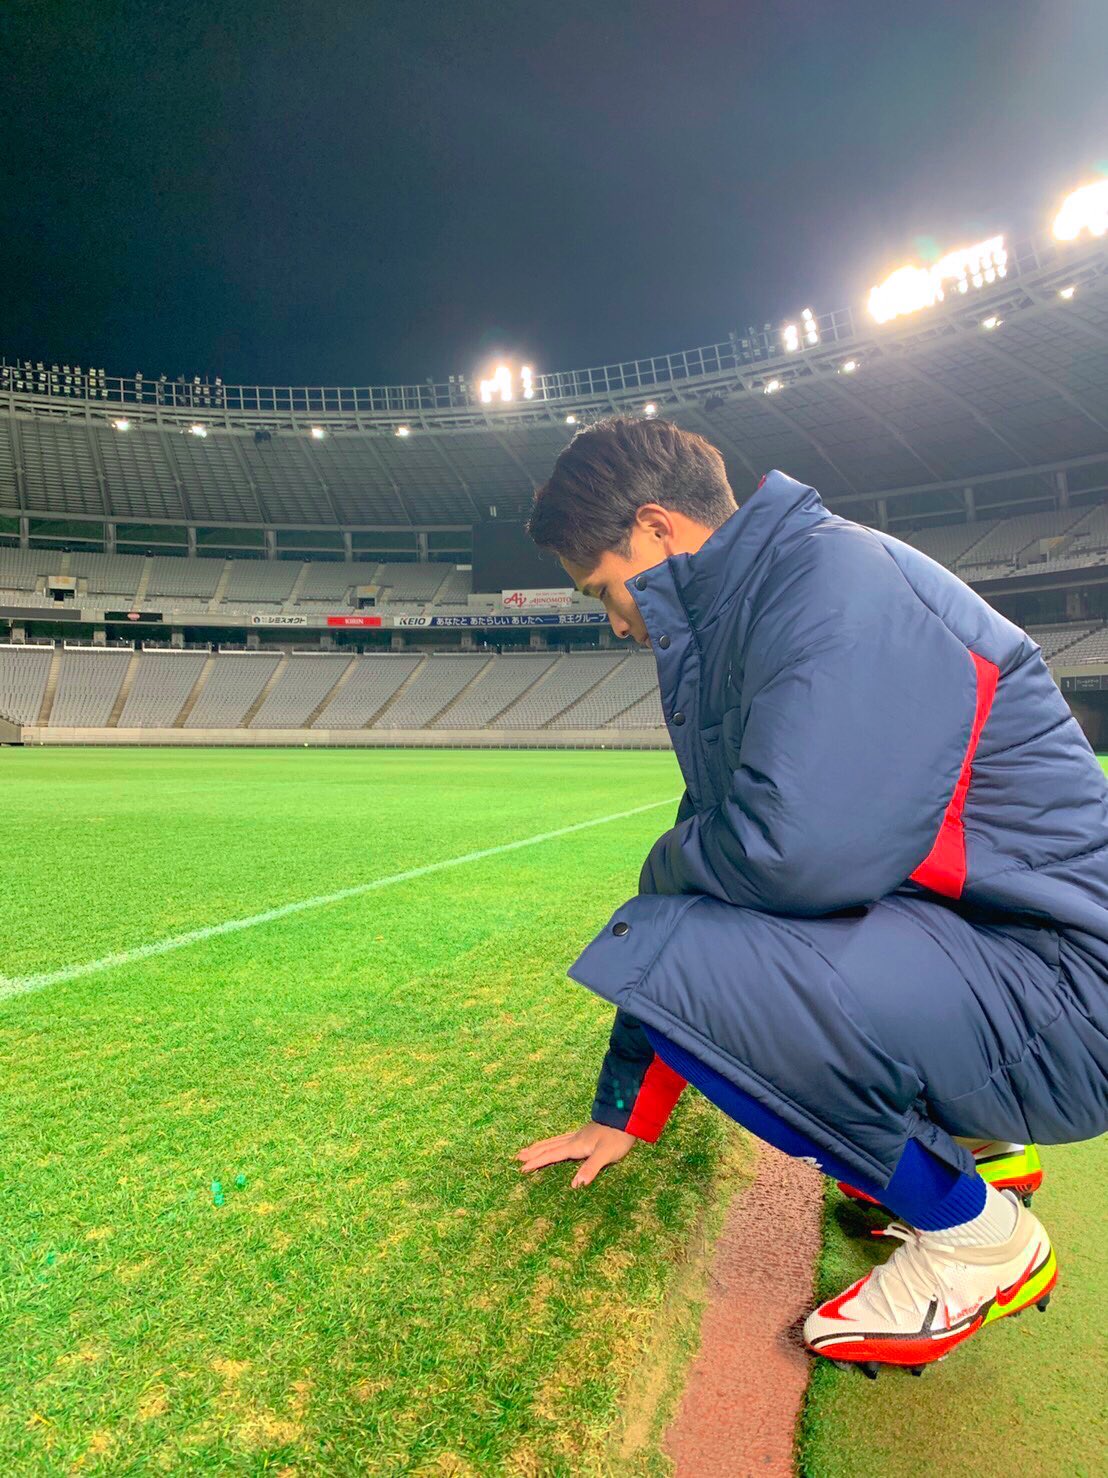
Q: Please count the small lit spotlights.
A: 10